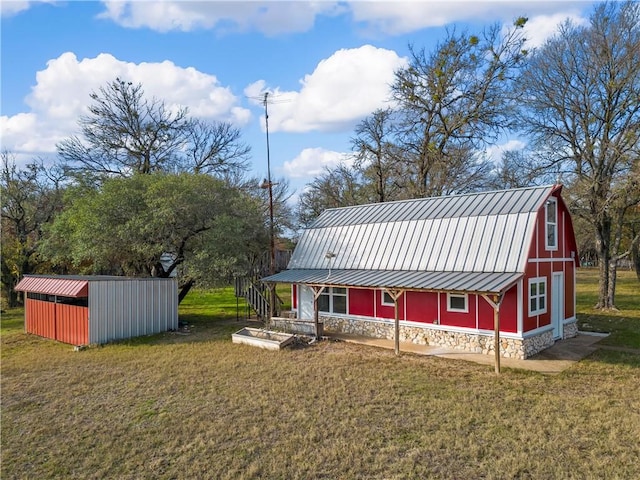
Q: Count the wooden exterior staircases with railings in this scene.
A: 1